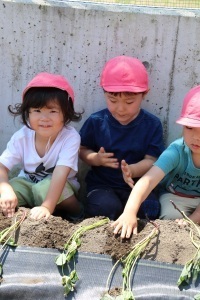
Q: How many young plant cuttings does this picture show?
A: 4